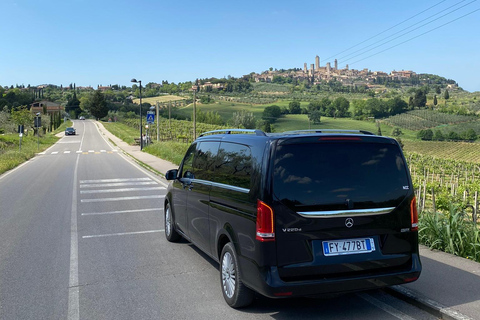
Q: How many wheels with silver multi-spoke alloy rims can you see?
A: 2